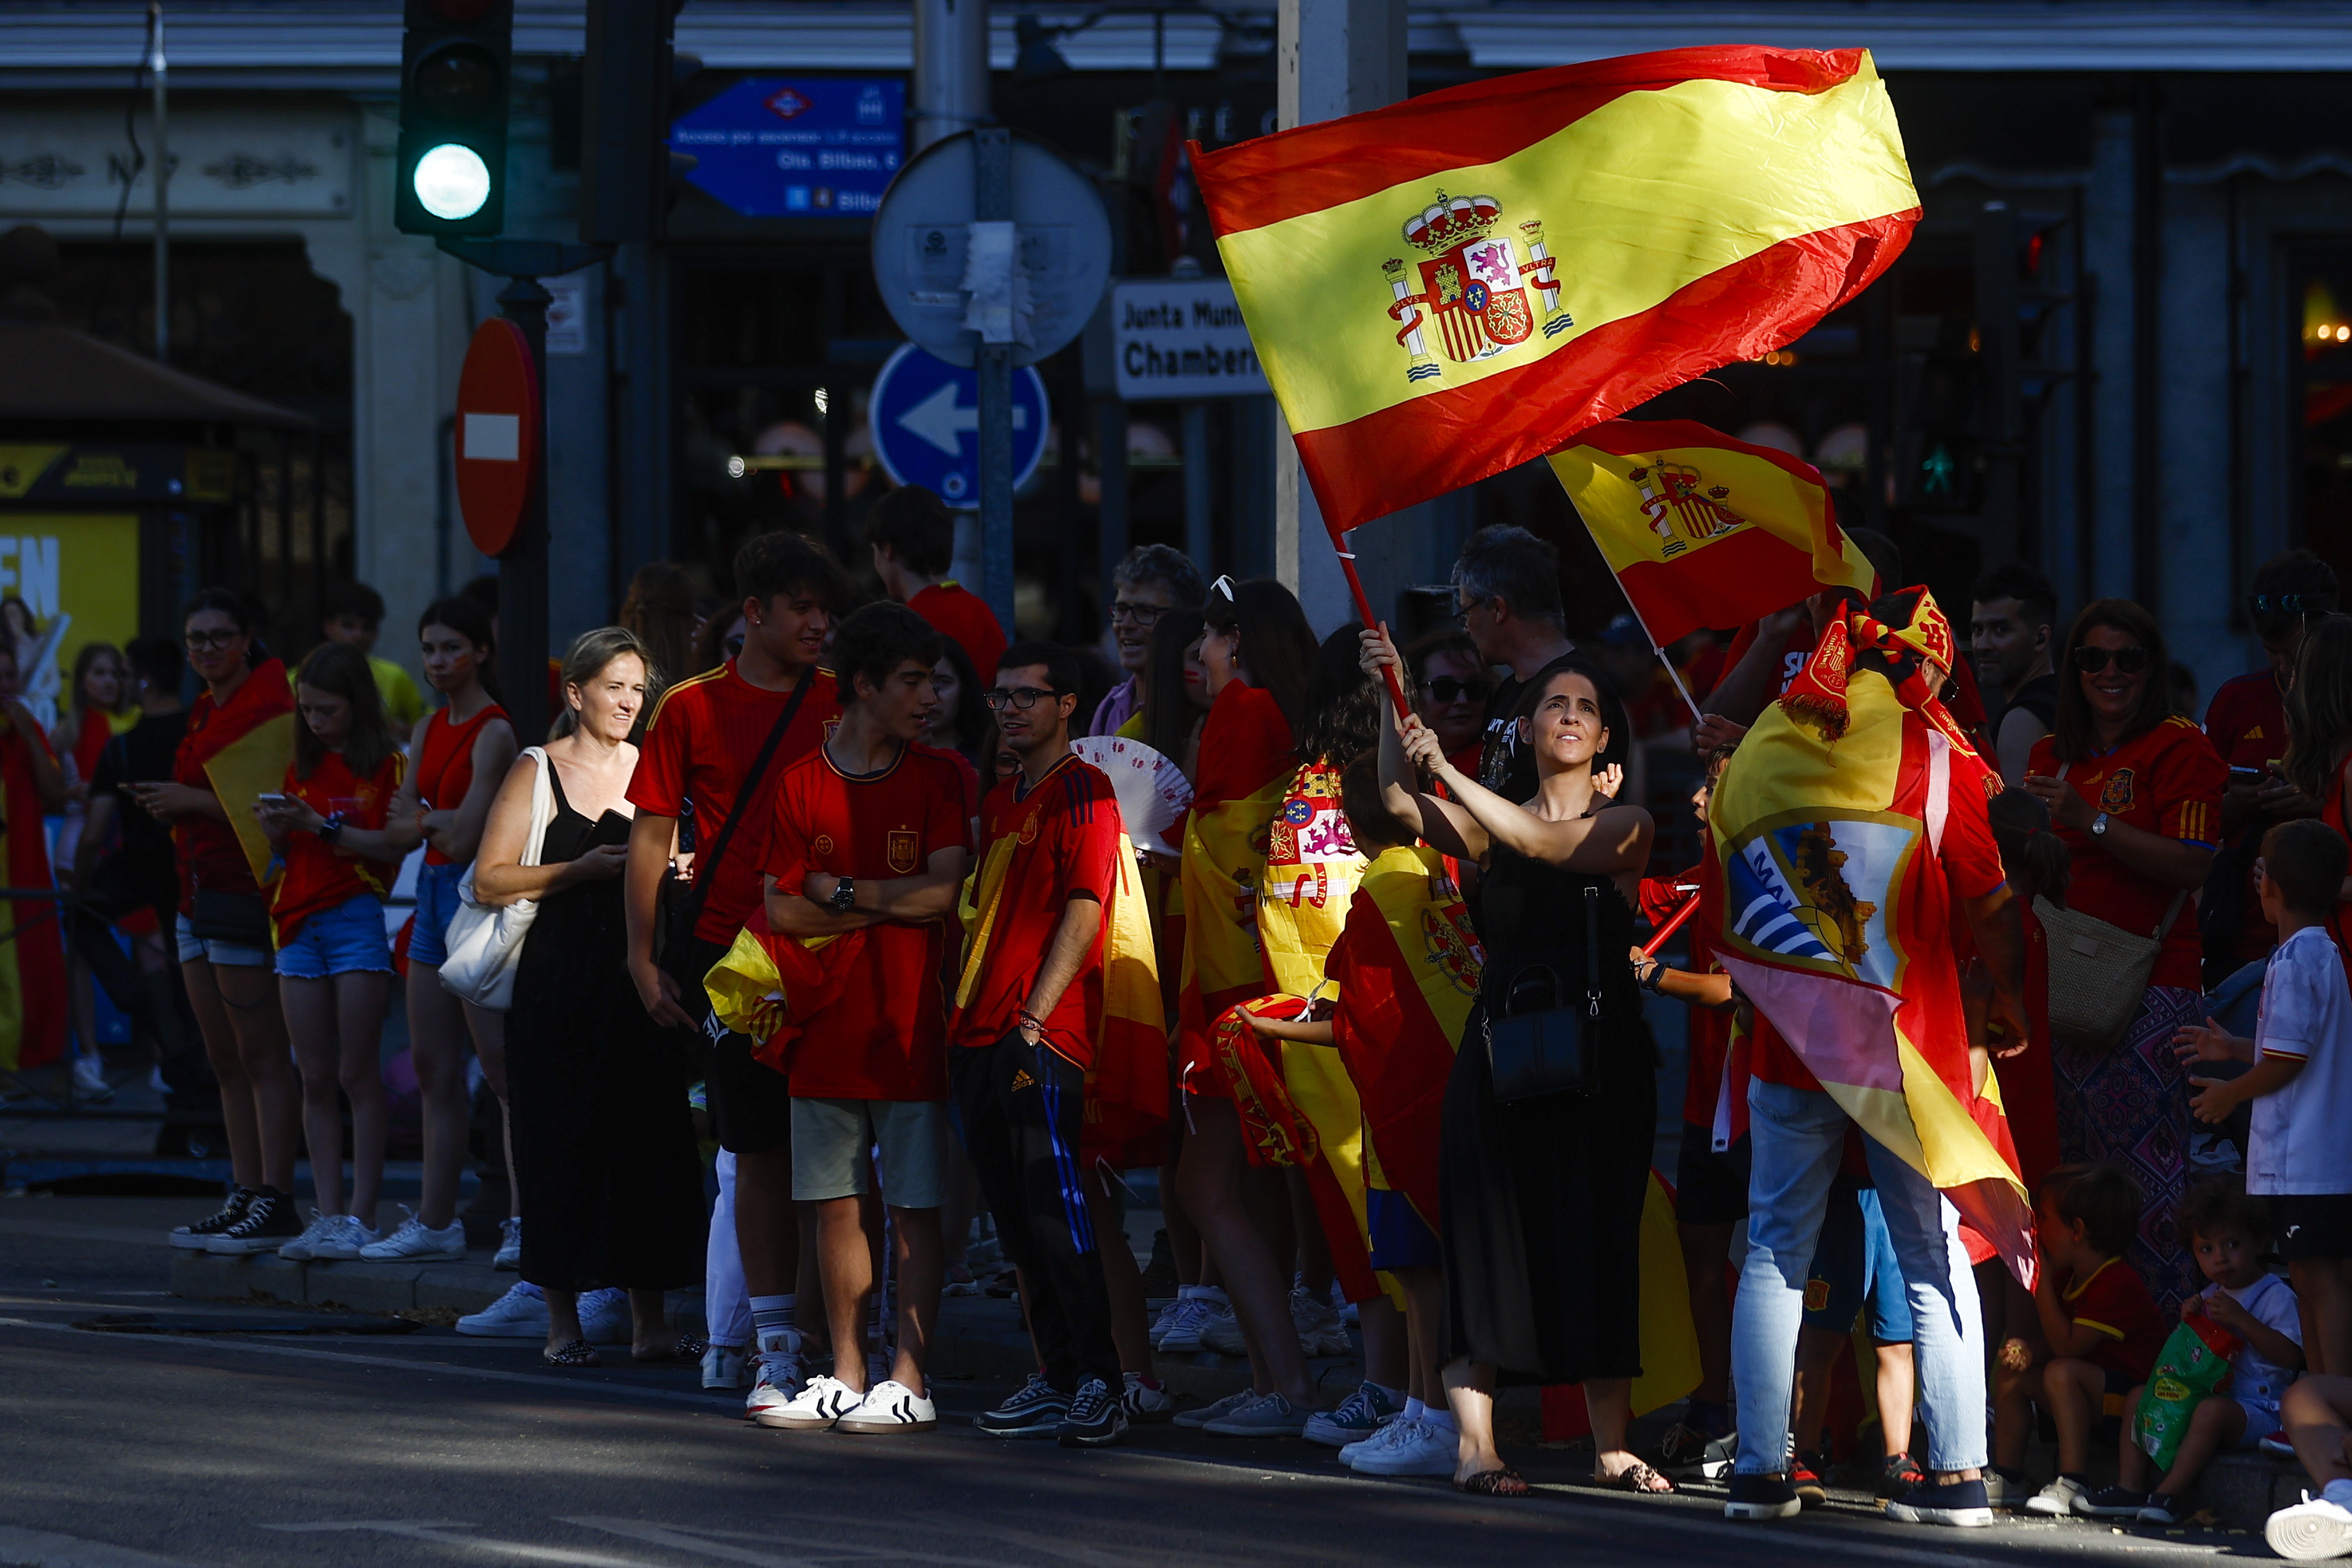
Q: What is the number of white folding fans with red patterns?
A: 1